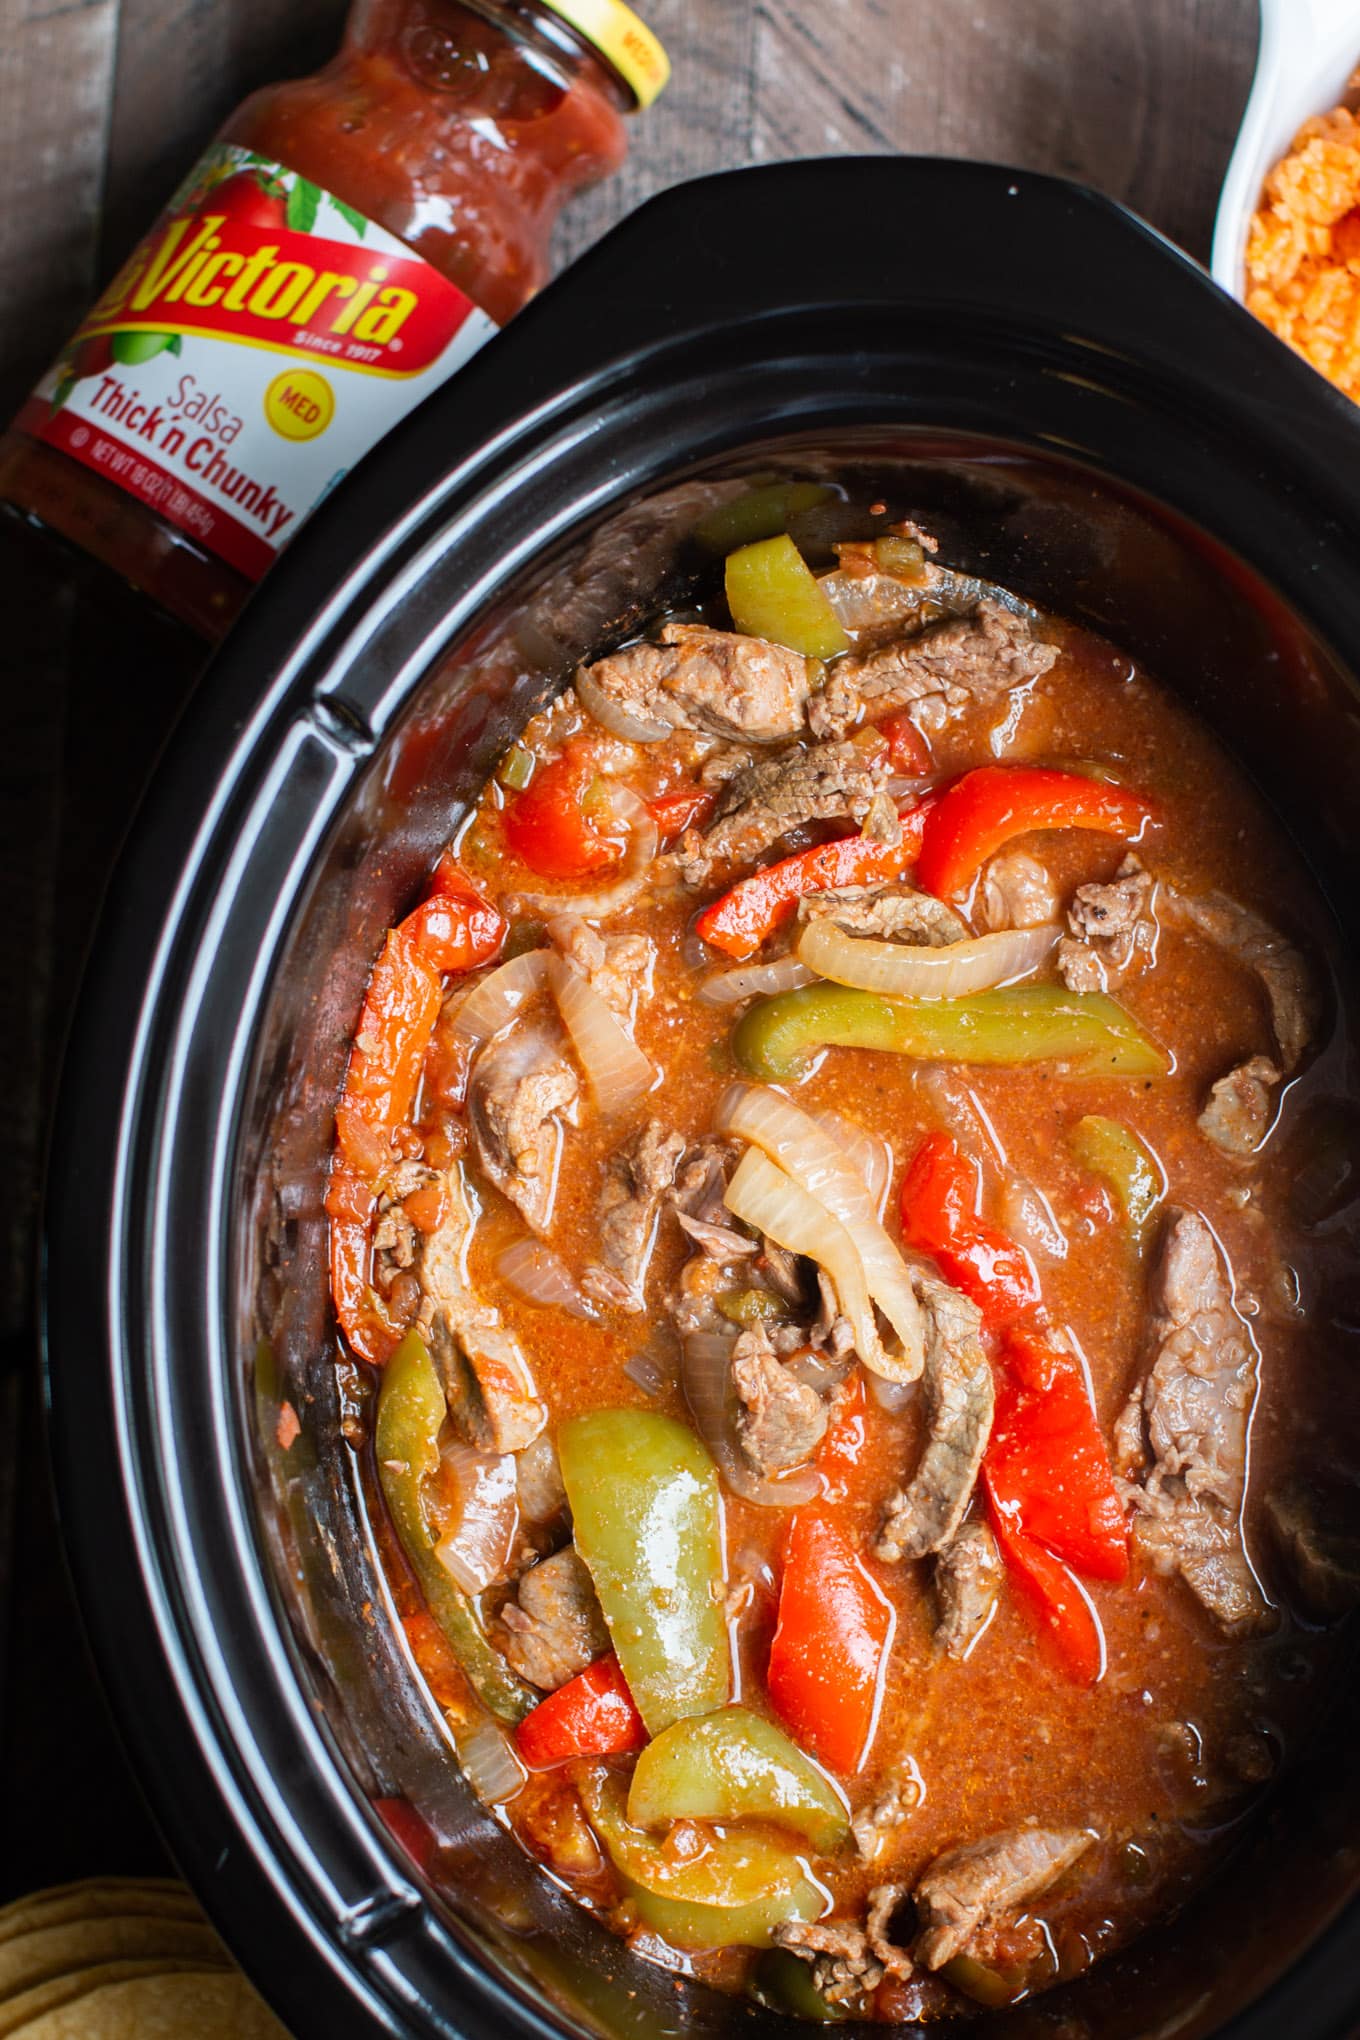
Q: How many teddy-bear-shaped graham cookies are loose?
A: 0